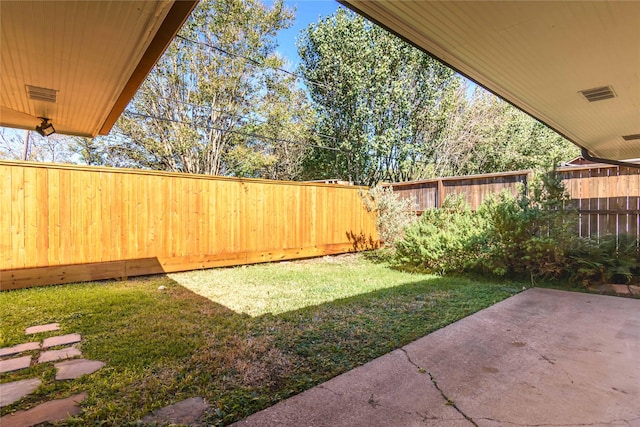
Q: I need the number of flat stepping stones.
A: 9